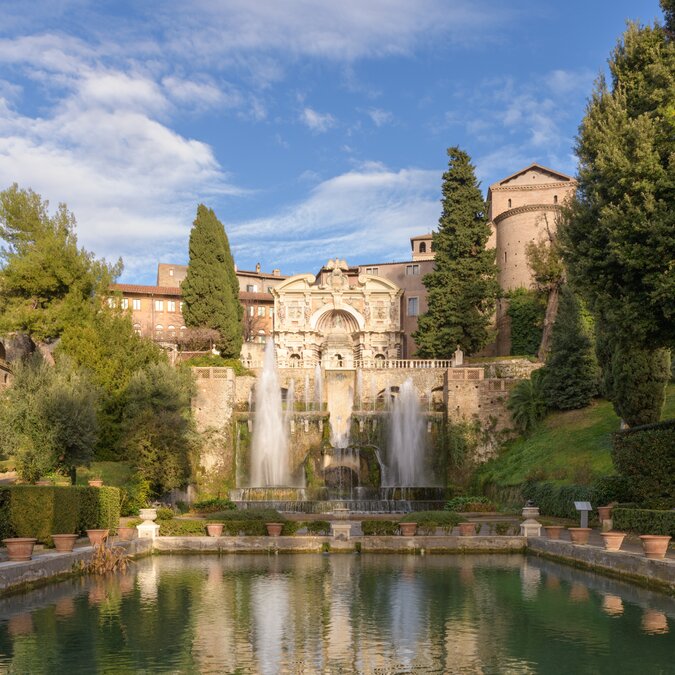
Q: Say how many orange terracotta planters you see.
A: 14